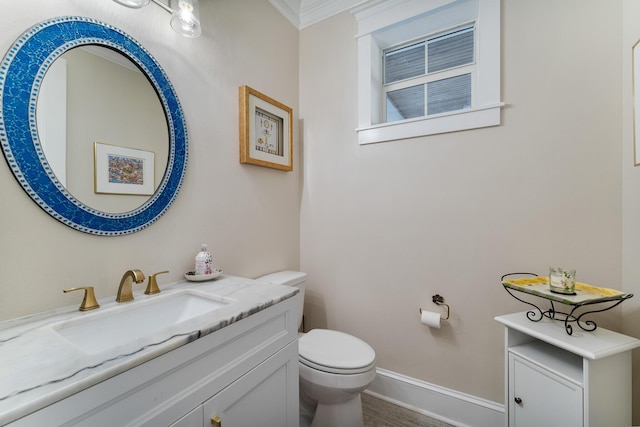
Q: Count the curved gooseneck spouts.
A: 1